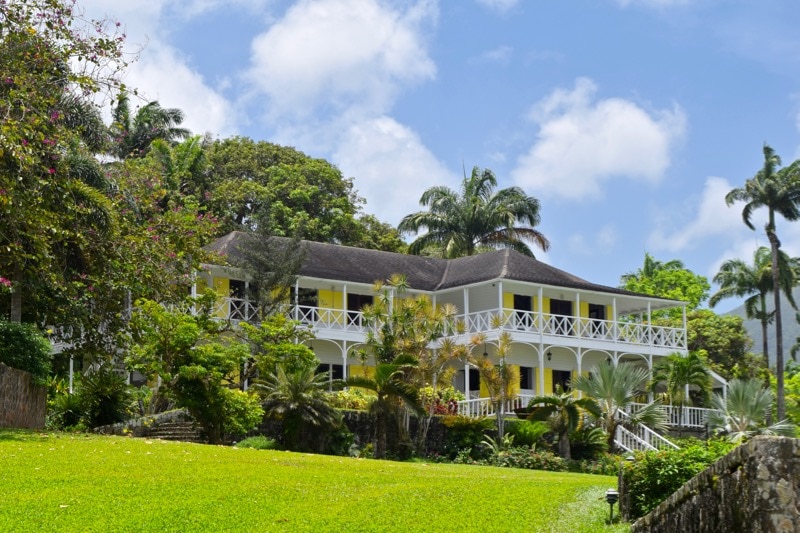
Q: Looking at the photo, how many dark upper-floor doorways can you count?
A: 6